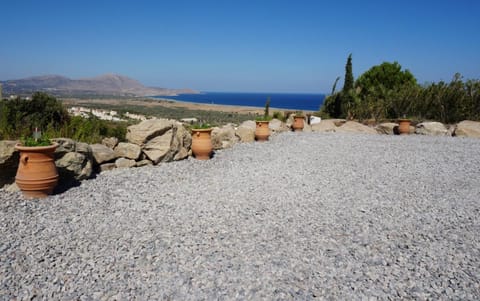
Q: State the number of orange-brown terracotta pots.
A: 5